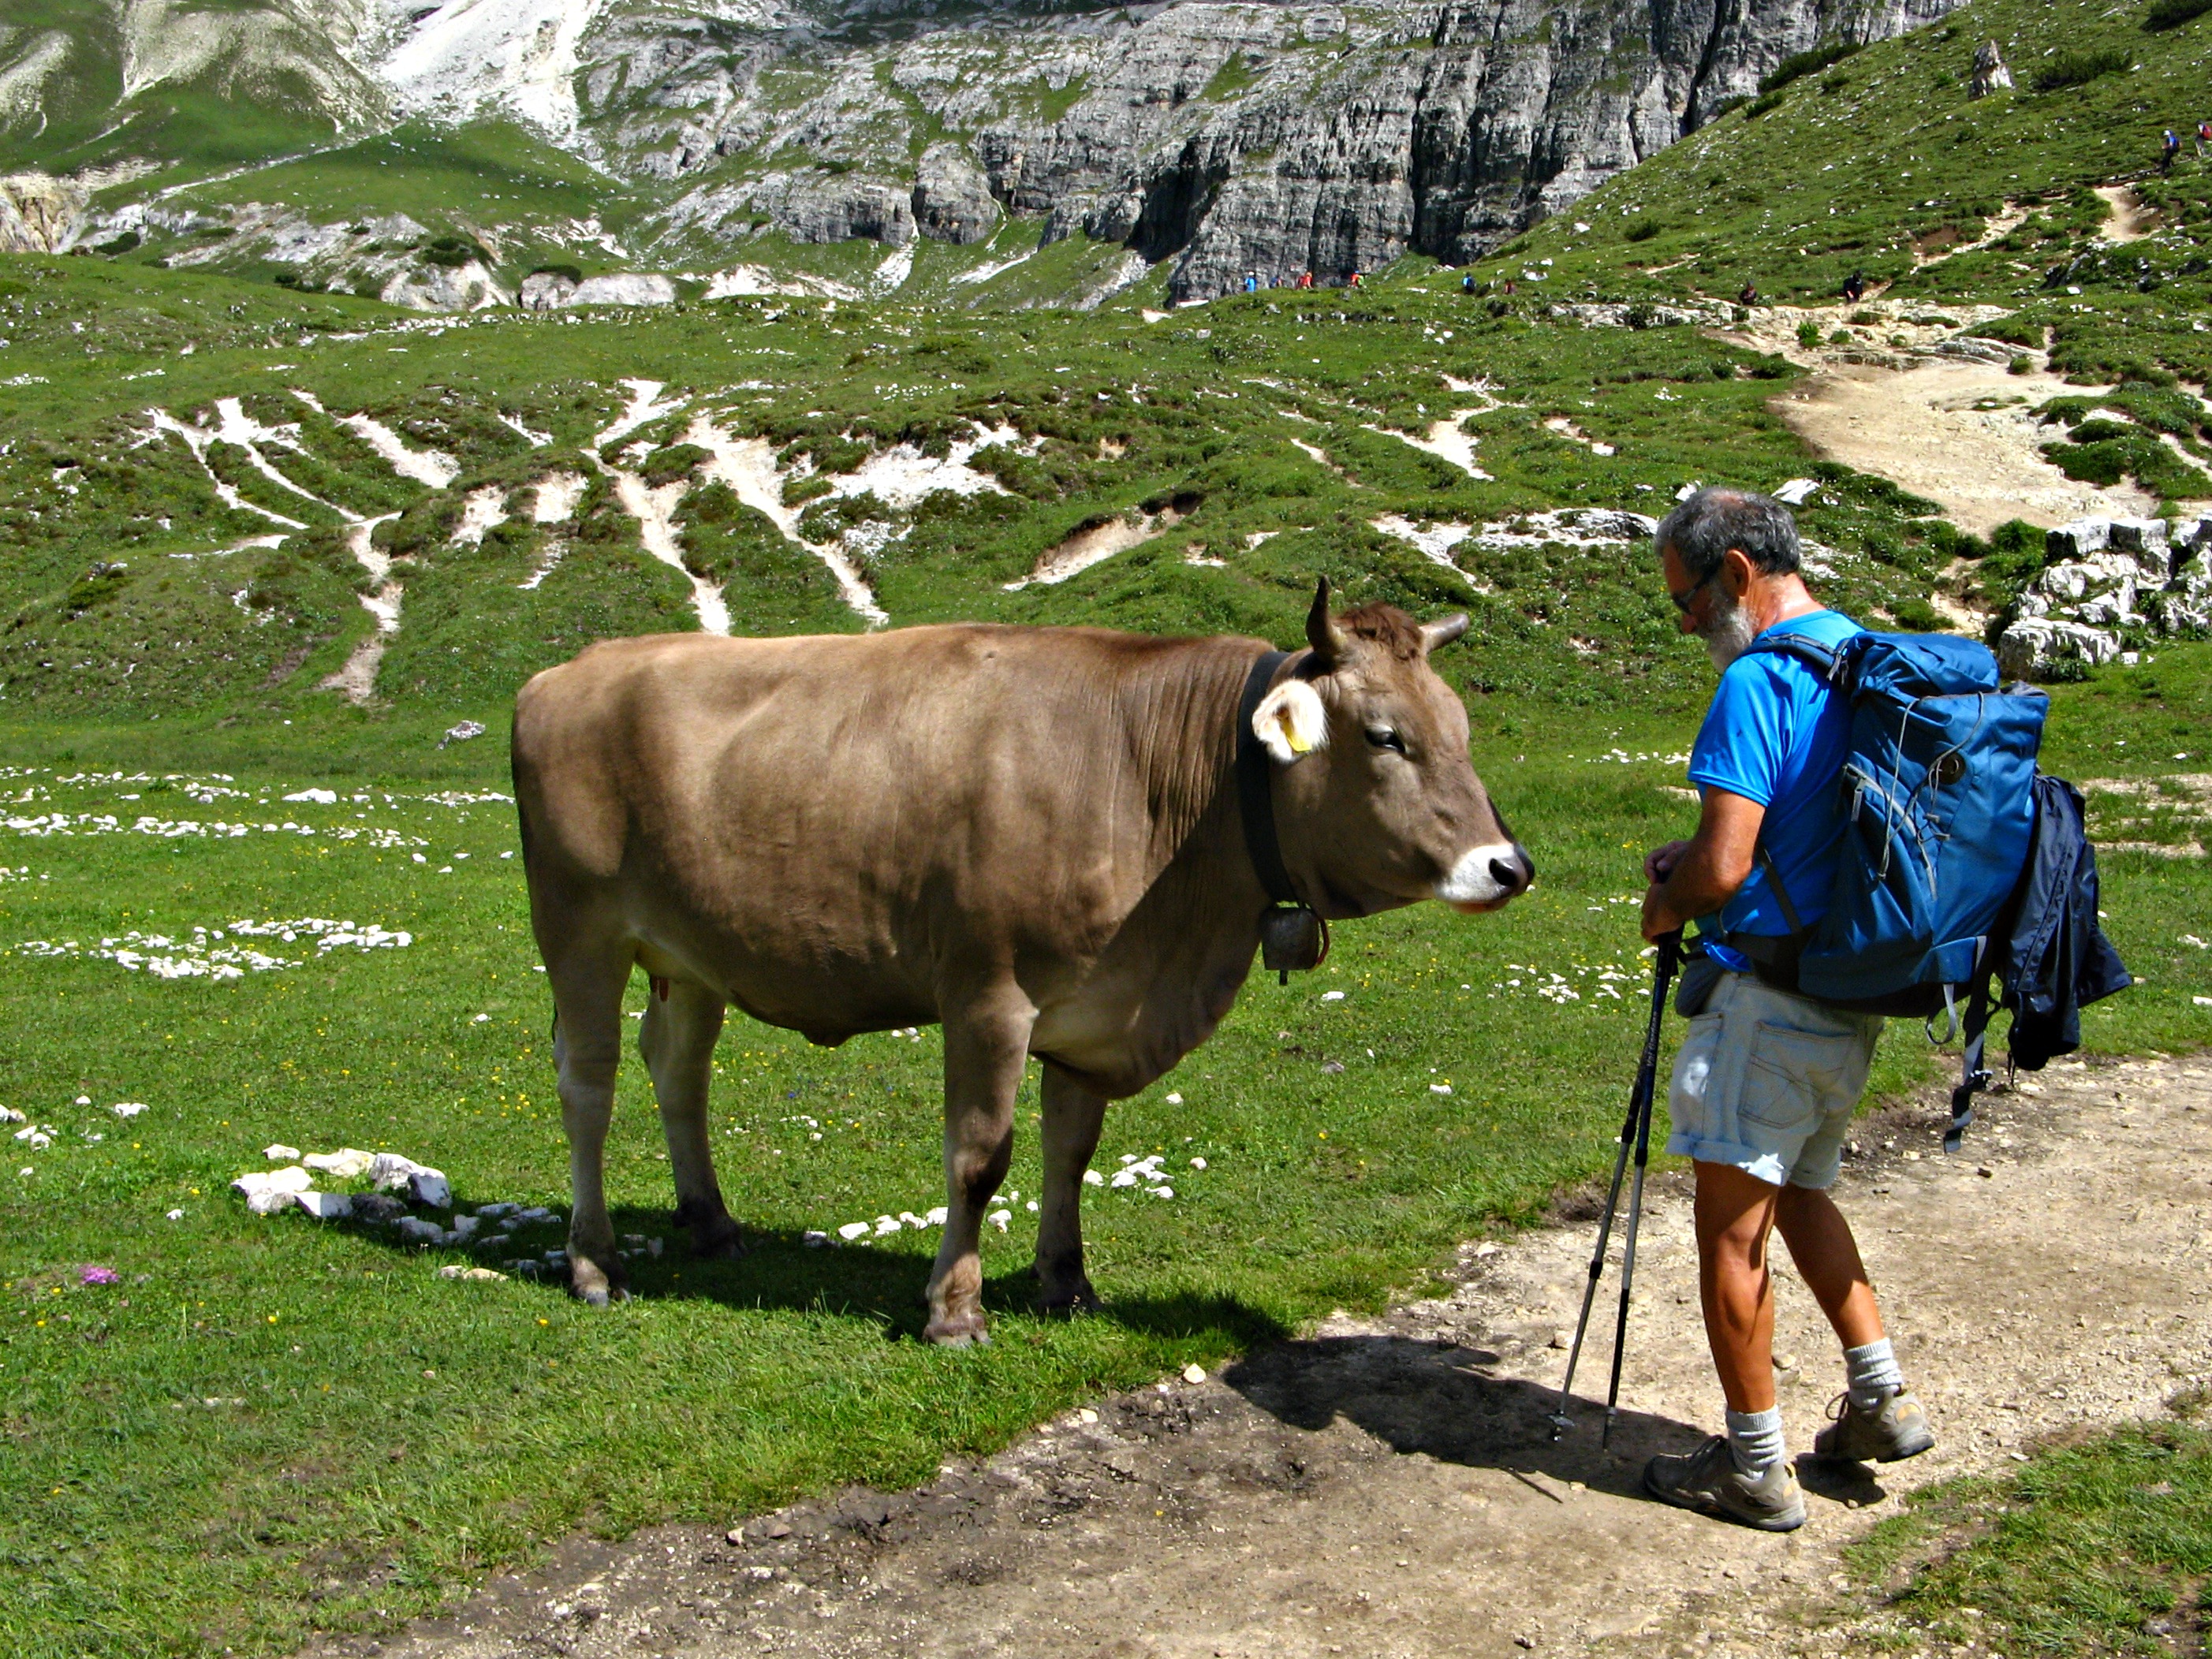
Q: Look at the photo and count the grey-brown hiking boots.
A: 2